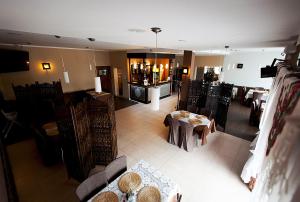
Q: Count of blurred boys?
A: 0